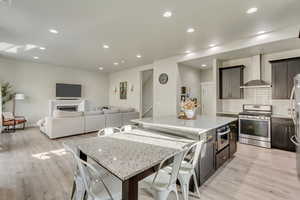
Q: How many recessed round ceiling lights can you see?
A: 14